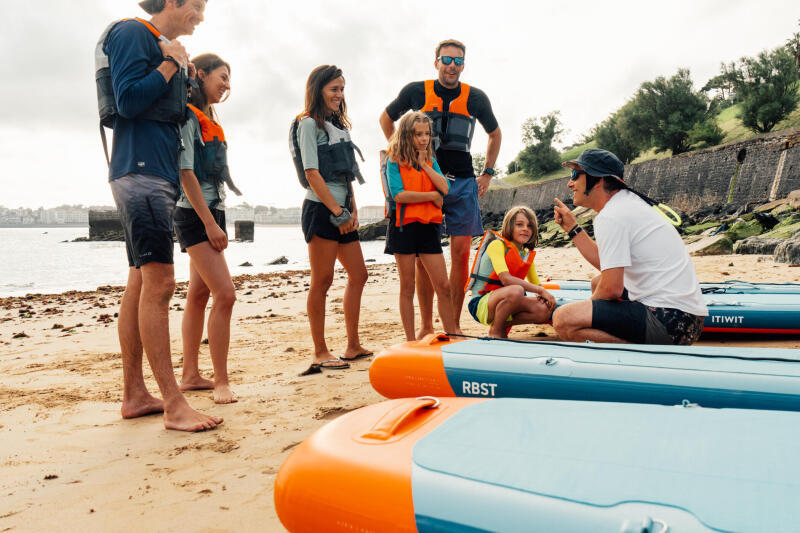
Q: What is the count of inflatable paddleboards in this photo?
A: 4